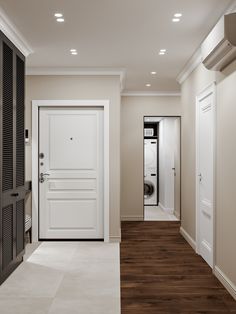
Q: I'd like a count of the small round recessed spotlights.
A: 10